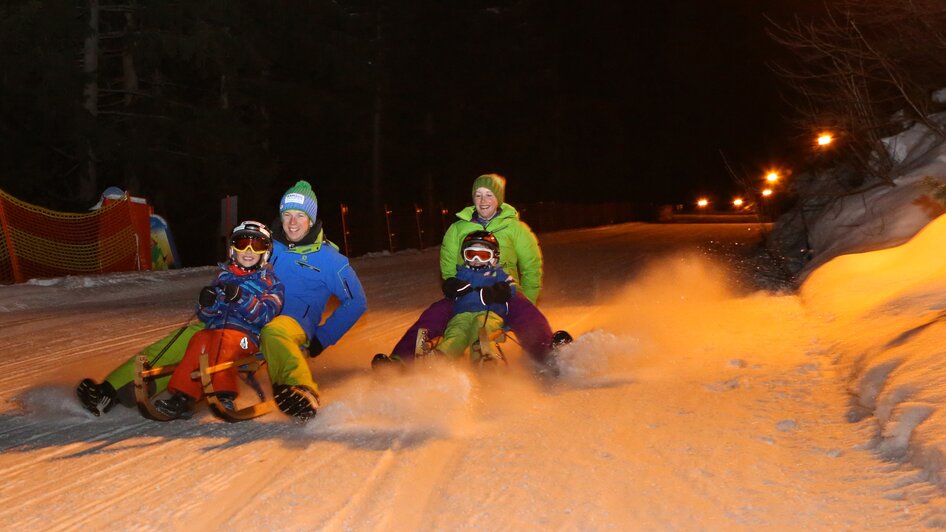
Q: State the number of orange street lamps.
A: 5